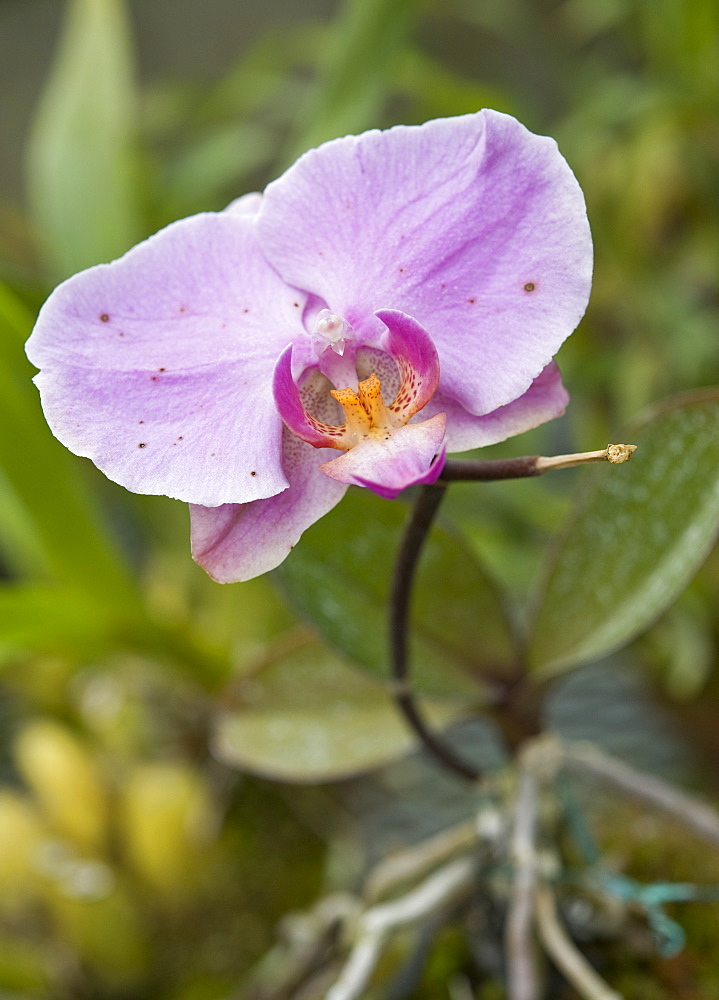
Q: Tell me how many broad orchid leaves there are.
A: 3